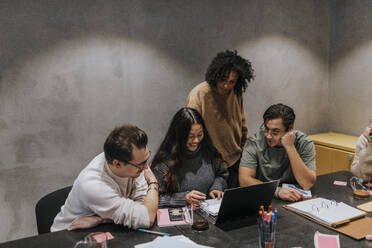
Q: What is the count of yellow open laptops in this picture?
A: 0